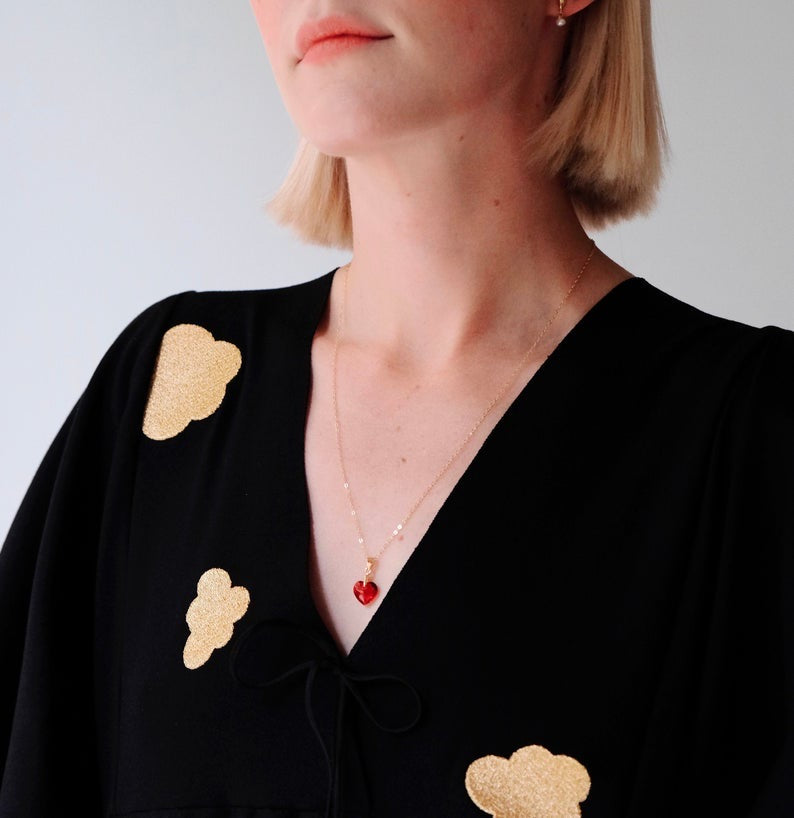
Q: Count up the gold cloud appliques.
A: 3